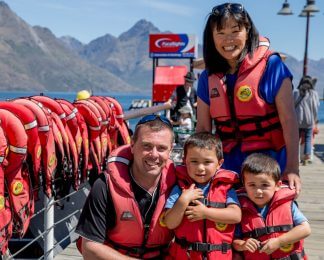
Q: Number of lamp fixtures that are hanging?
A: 3